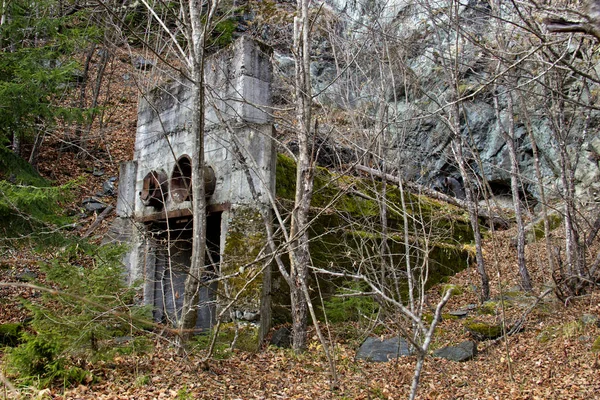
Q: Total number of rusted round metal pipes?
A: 3